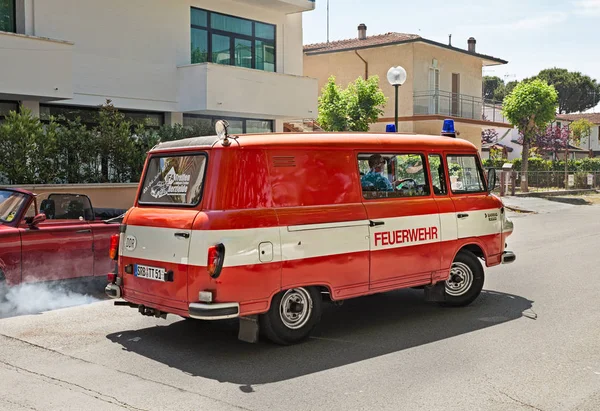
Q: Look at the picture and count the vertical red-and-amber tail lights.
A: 2